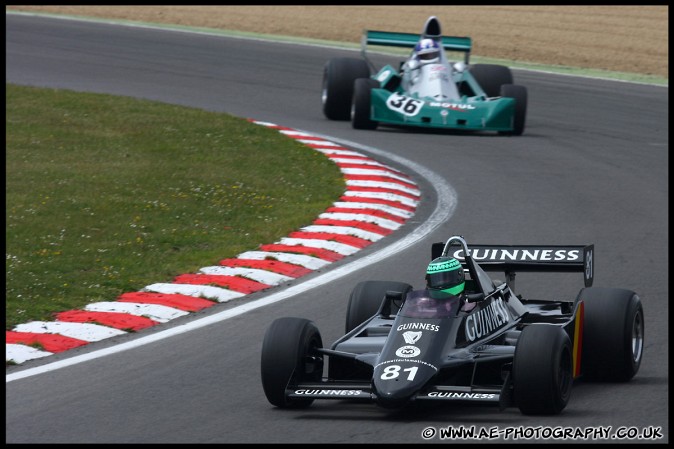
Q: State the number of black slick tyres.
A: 8